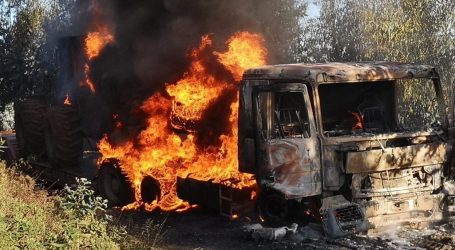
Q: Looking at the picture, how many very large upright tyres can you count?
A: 2